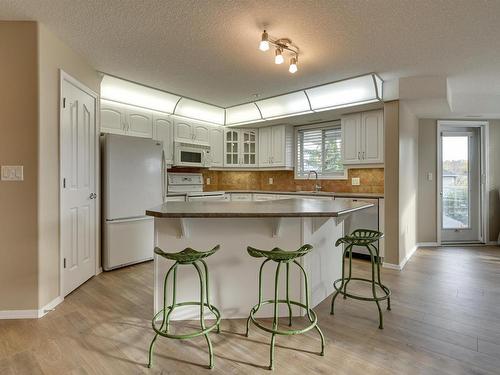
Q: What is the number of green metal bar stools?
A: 3